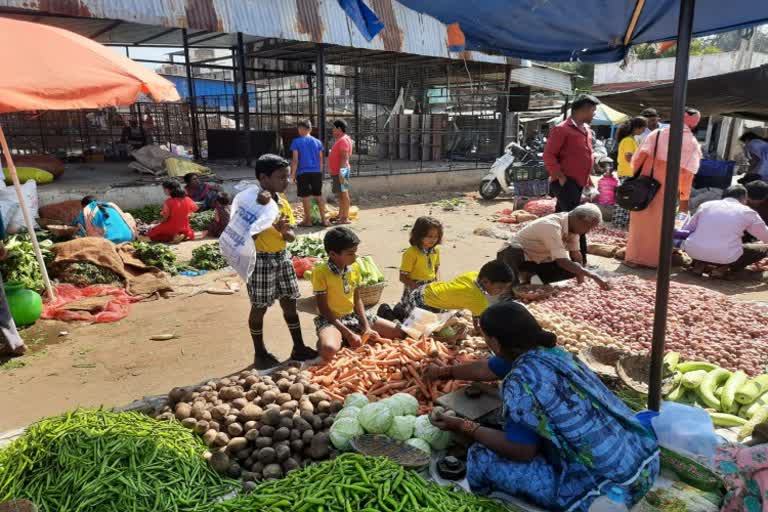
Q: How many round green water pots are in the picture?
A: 1